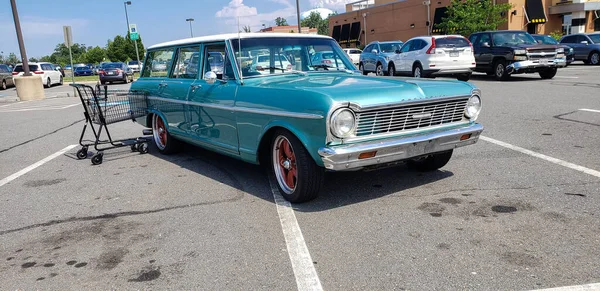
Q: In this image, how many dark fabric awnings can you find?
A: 5